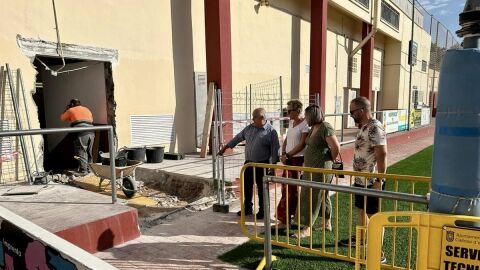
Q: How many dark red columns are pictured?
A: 3